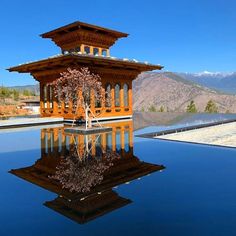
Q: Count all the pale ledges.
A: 2